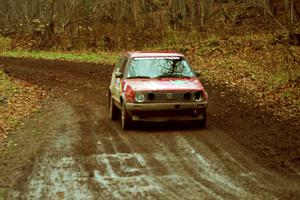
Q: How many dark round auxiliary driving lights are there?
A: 2